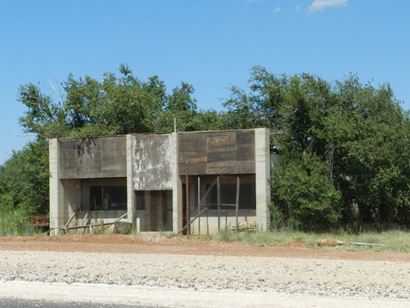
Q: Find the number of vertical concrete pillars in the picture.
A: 4